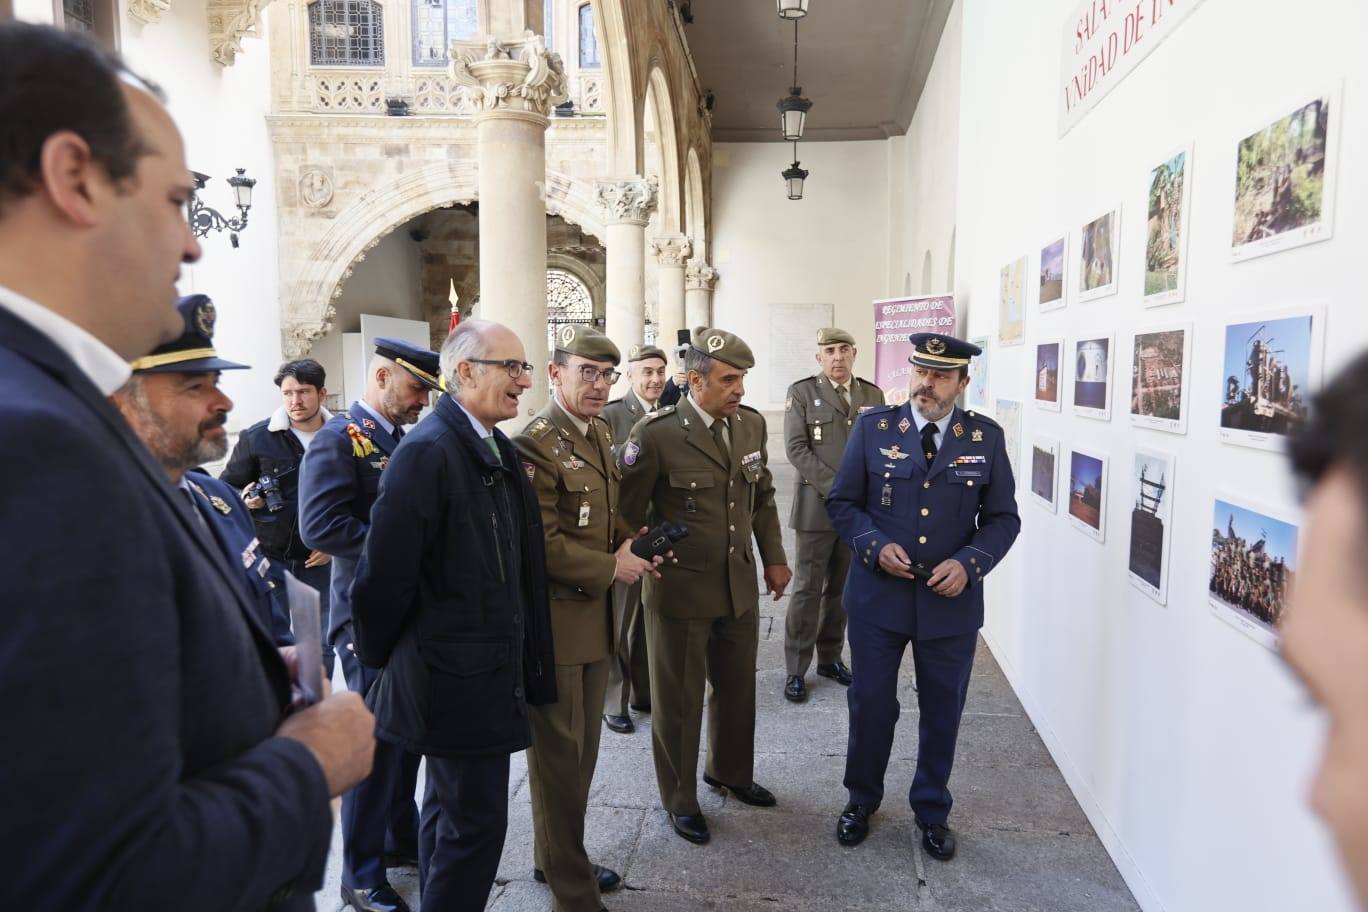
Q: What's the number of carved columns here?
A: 4